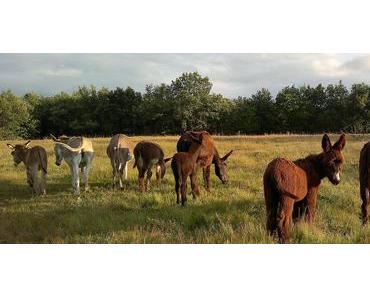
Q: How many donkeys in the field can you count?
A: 8